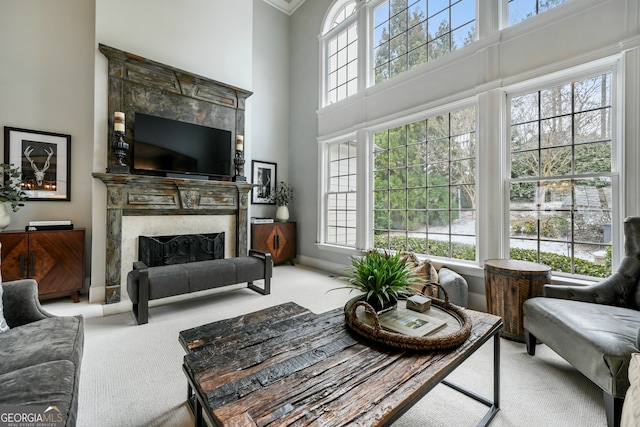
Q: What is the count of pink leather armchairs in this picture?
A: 0